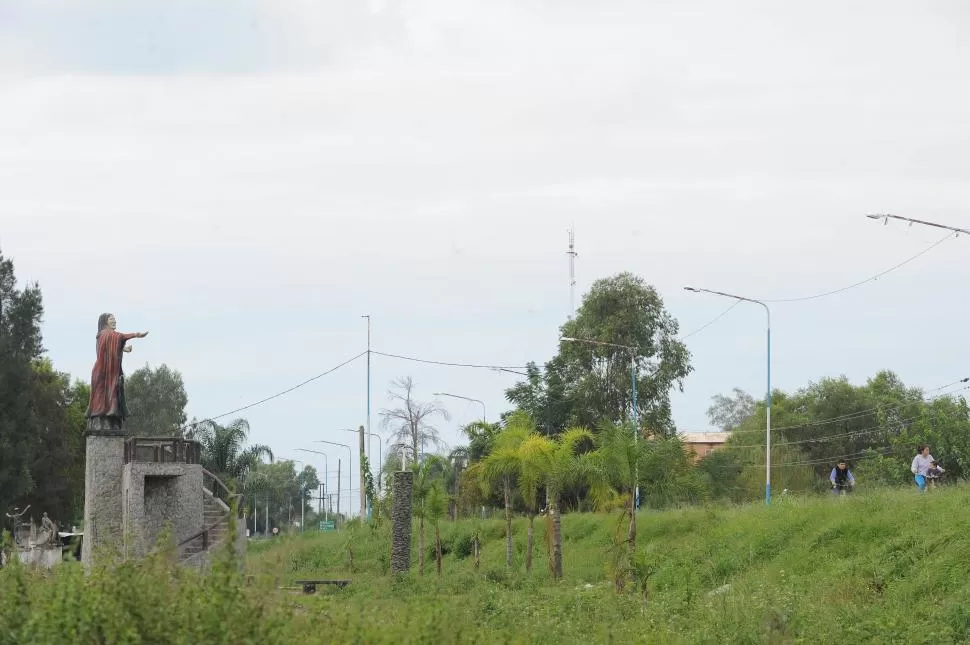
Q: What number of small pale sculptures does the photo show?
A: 2